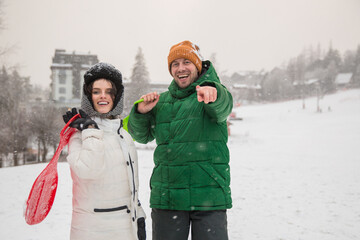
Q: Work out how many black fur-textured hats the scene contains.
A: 1